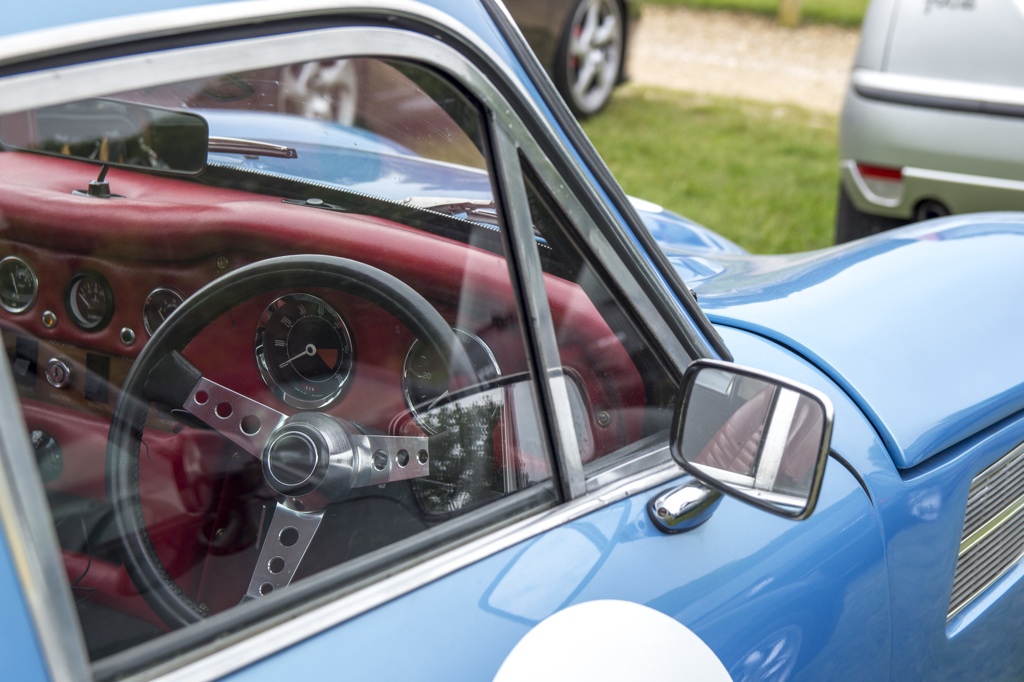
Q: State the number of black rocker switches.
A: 2